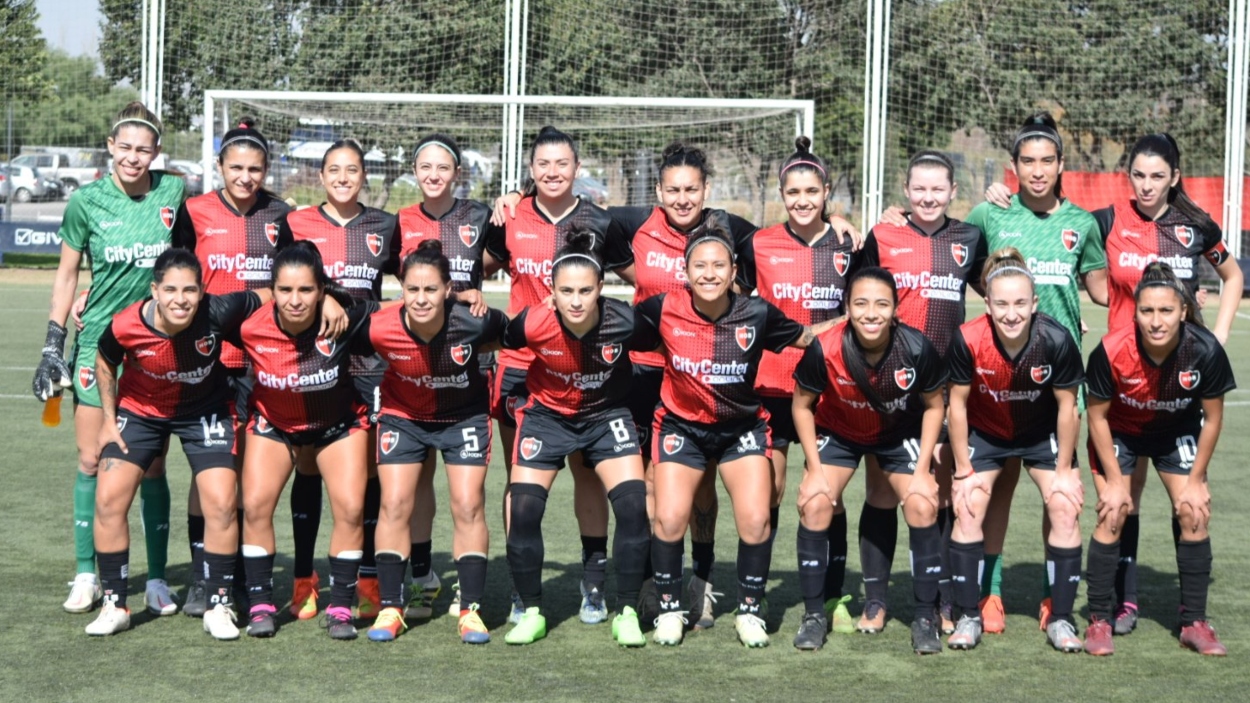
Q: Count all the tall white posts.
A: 4